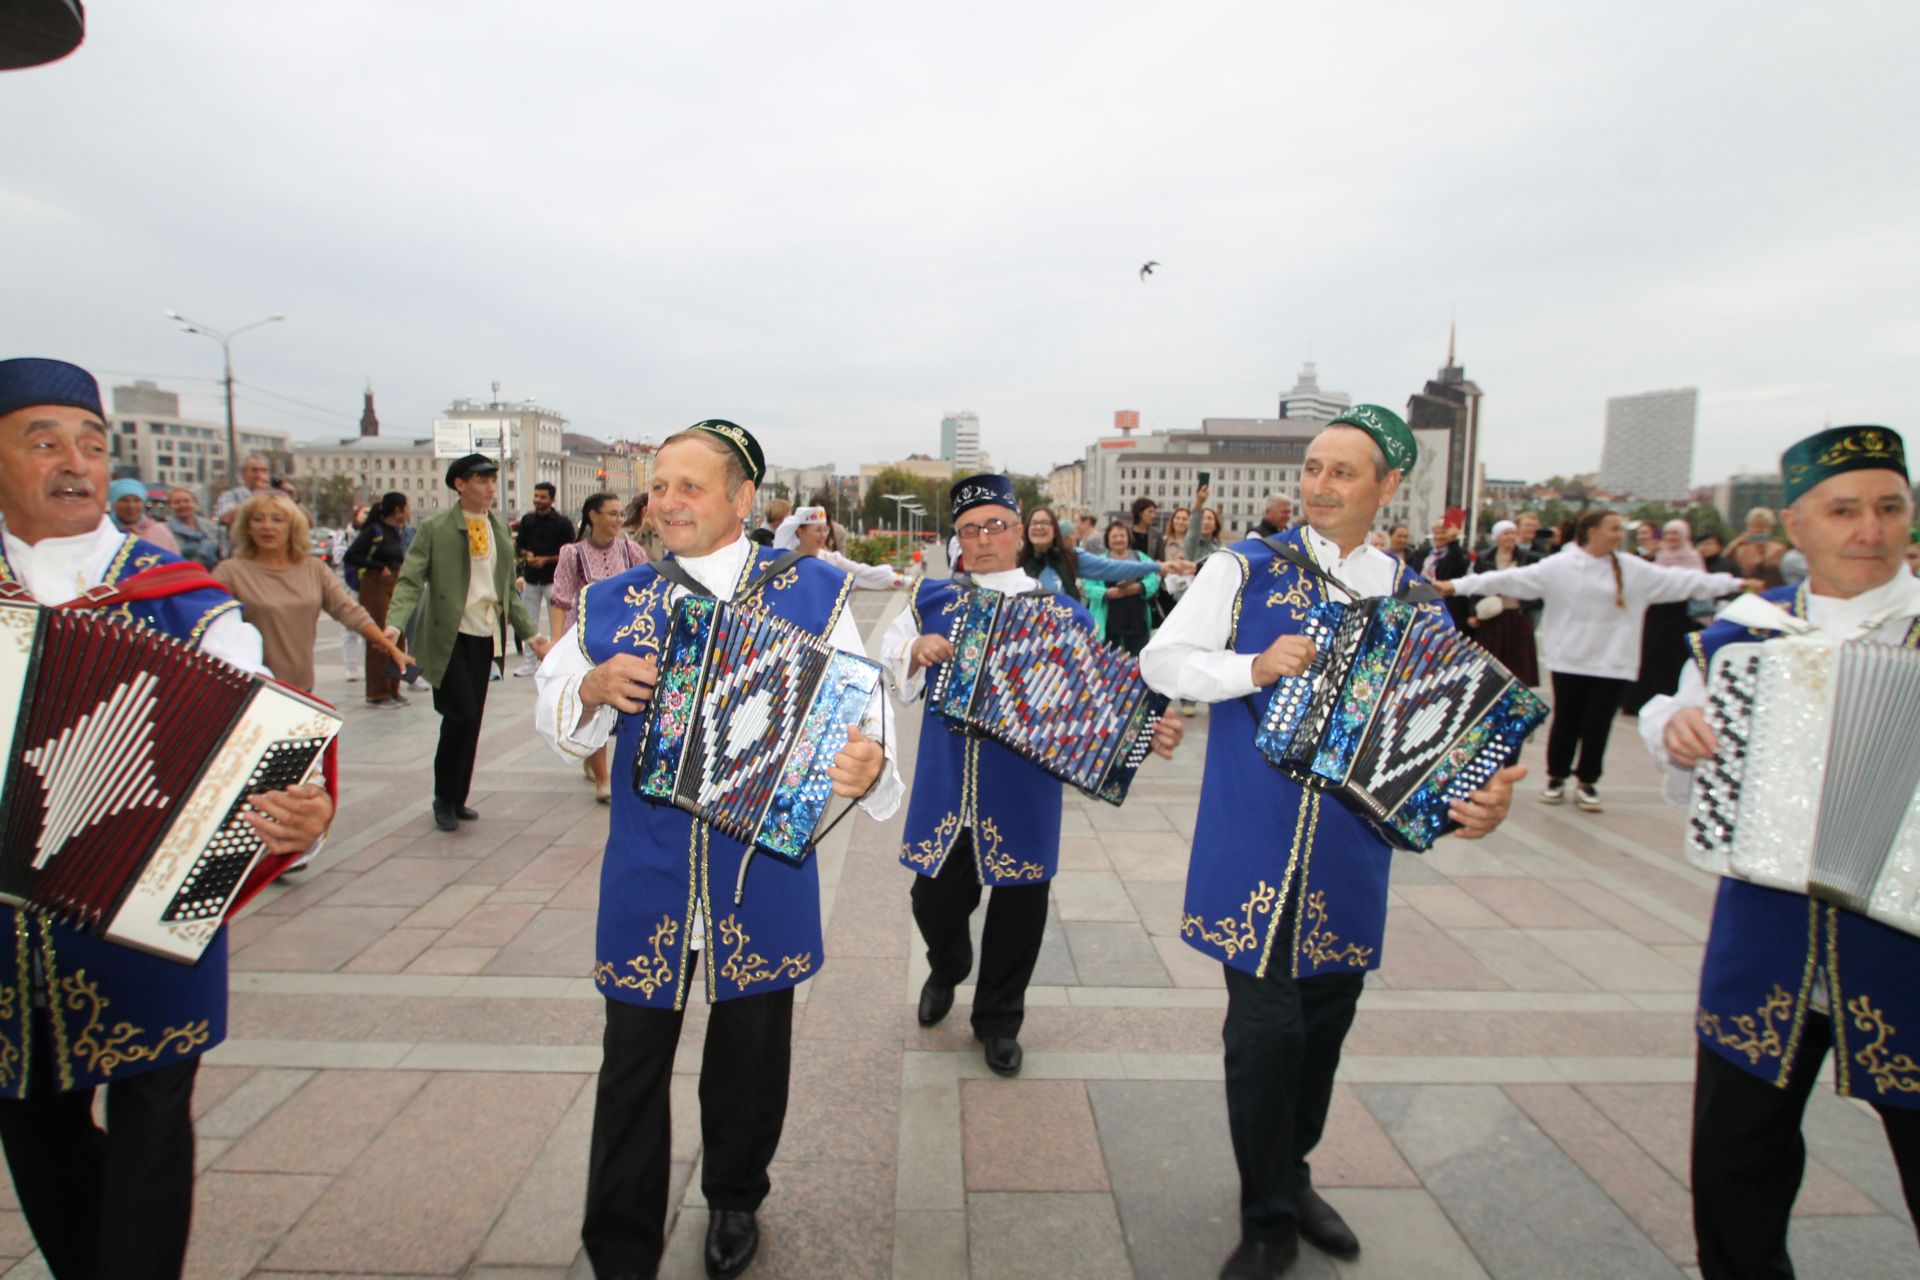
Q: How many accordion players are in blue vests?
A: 5